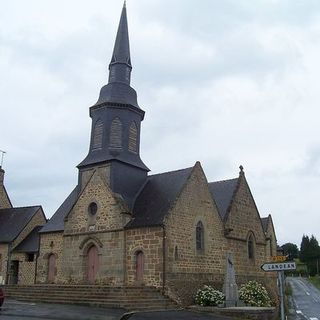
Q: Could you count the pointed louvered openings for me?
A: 3